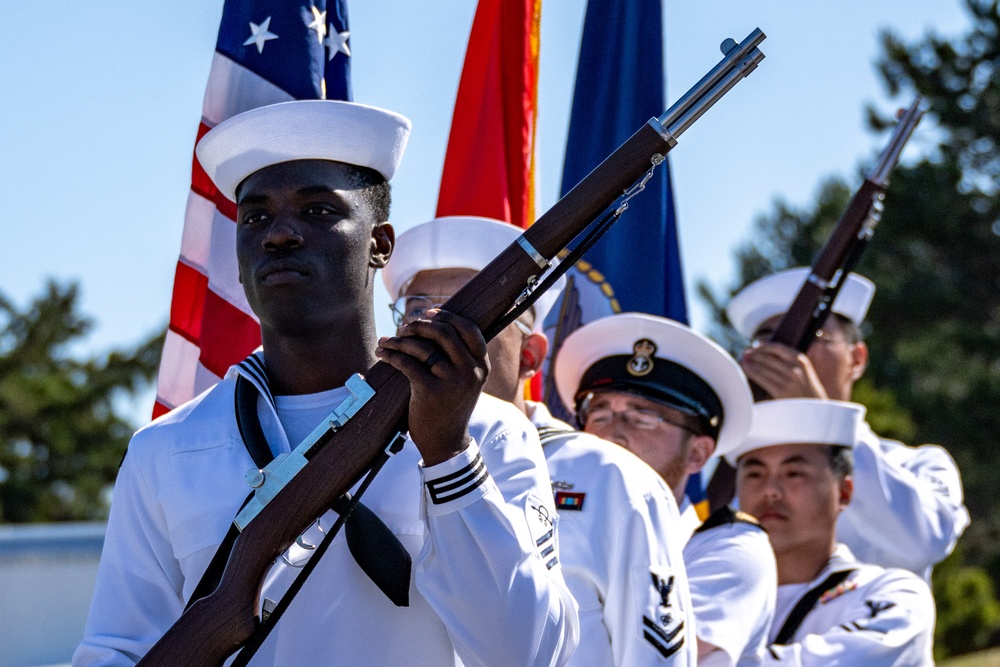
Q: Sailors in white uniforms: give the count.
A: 5